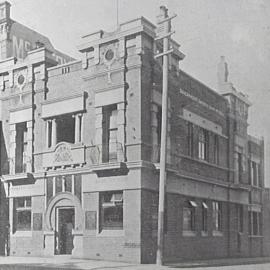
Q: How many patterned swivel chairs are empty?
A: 0